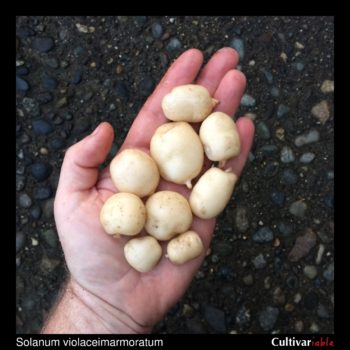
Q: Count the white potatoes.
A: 9